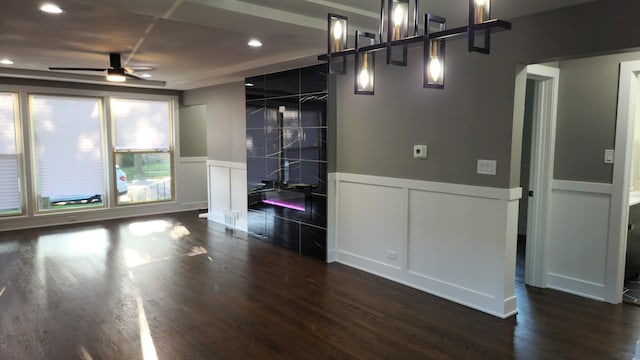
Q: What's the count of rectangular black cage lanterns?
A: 5